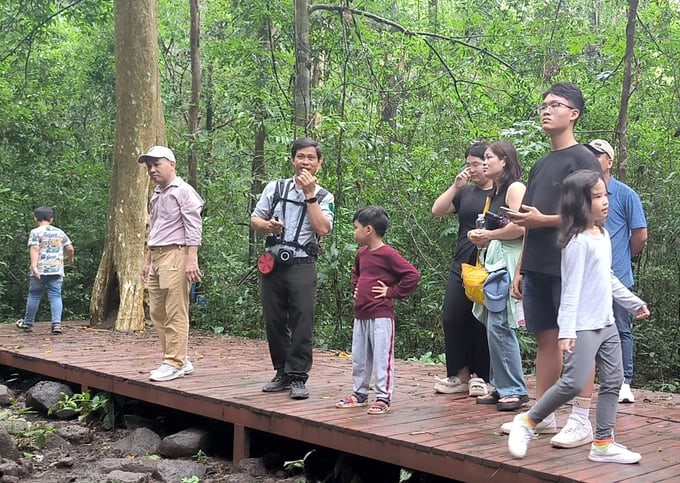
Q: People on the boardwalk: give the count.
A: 9